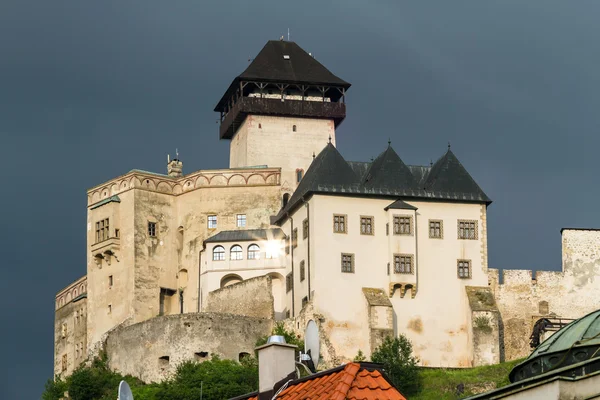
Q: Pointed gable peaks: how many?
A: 3